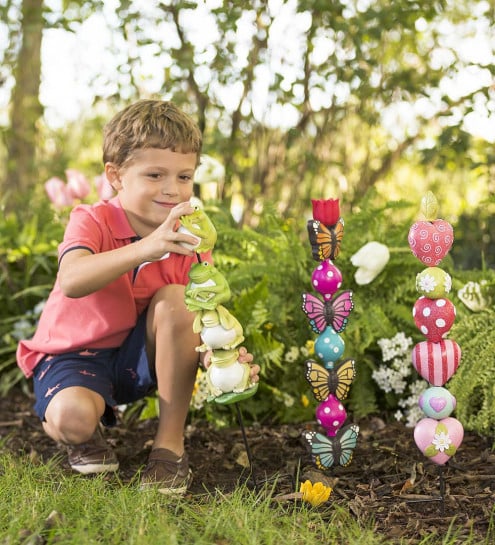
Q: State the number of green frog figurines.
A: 4